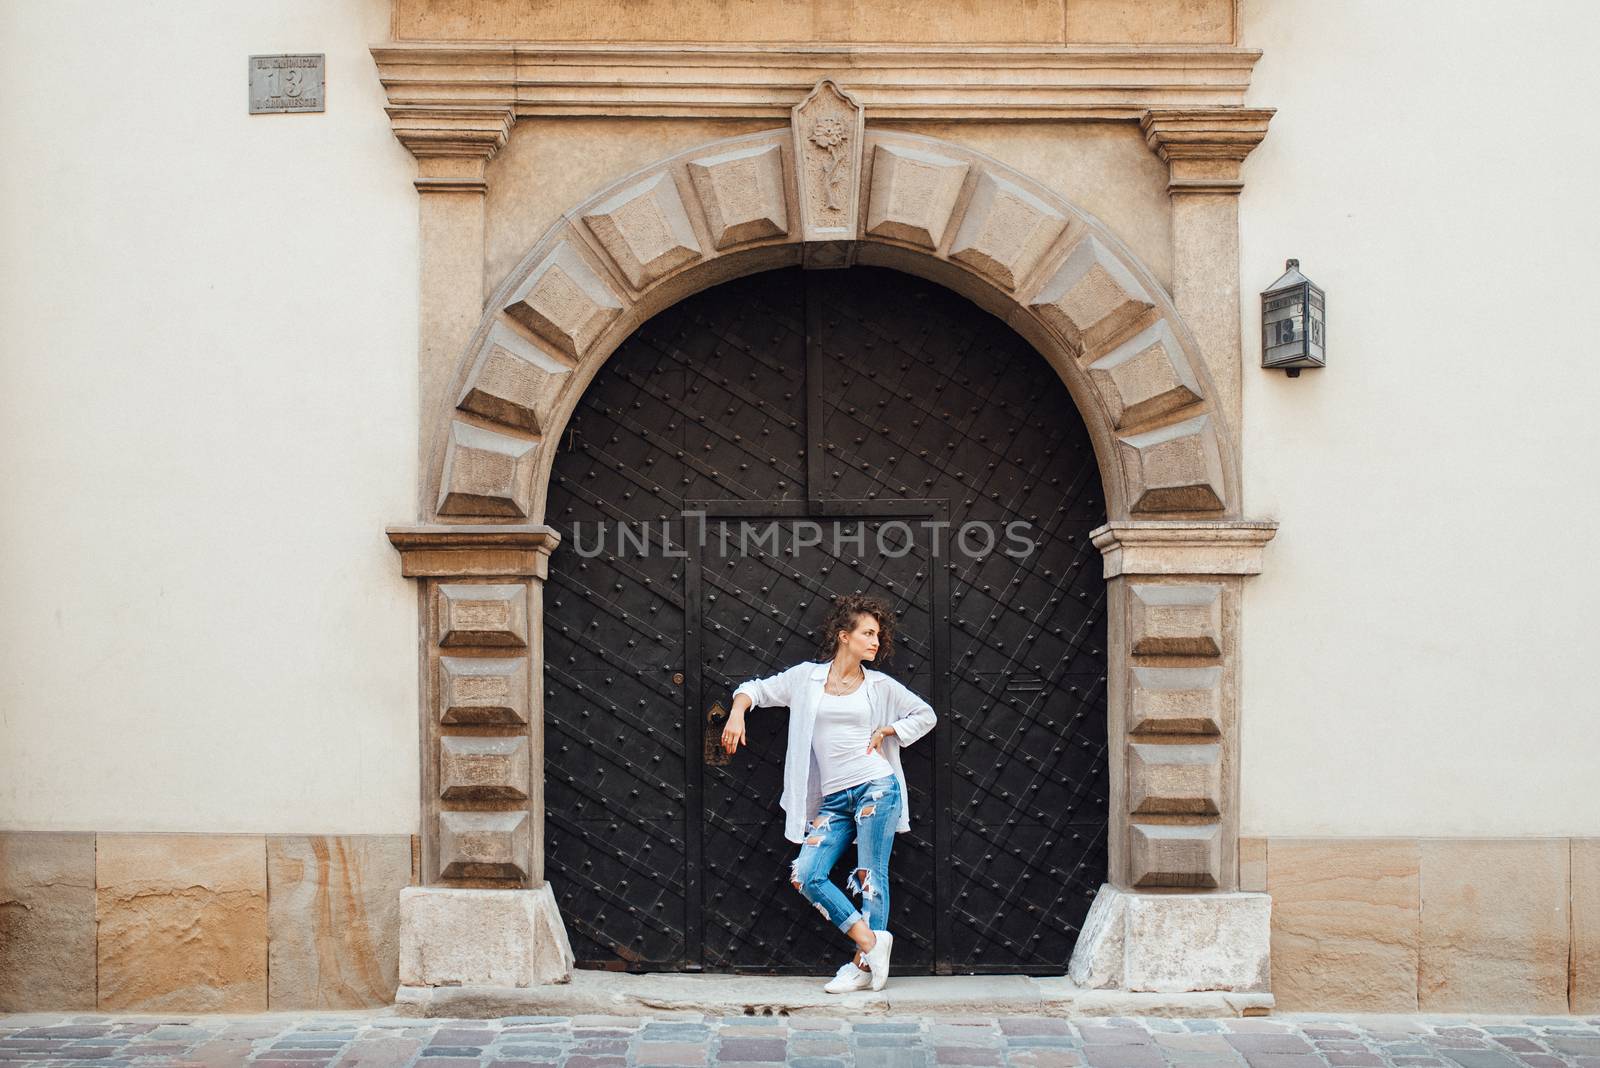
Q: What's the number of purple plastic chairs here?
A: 0